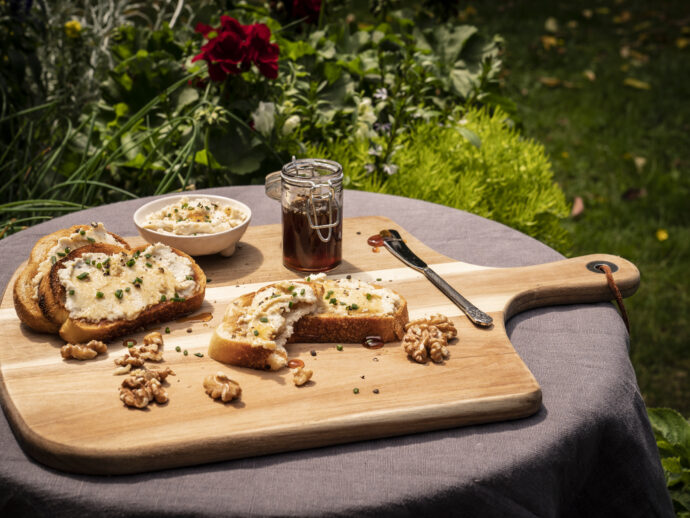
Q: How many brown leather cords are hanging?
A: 1